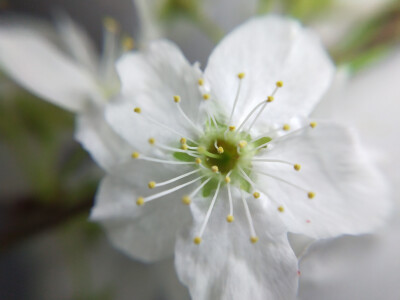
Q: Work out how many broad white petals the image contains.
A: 5